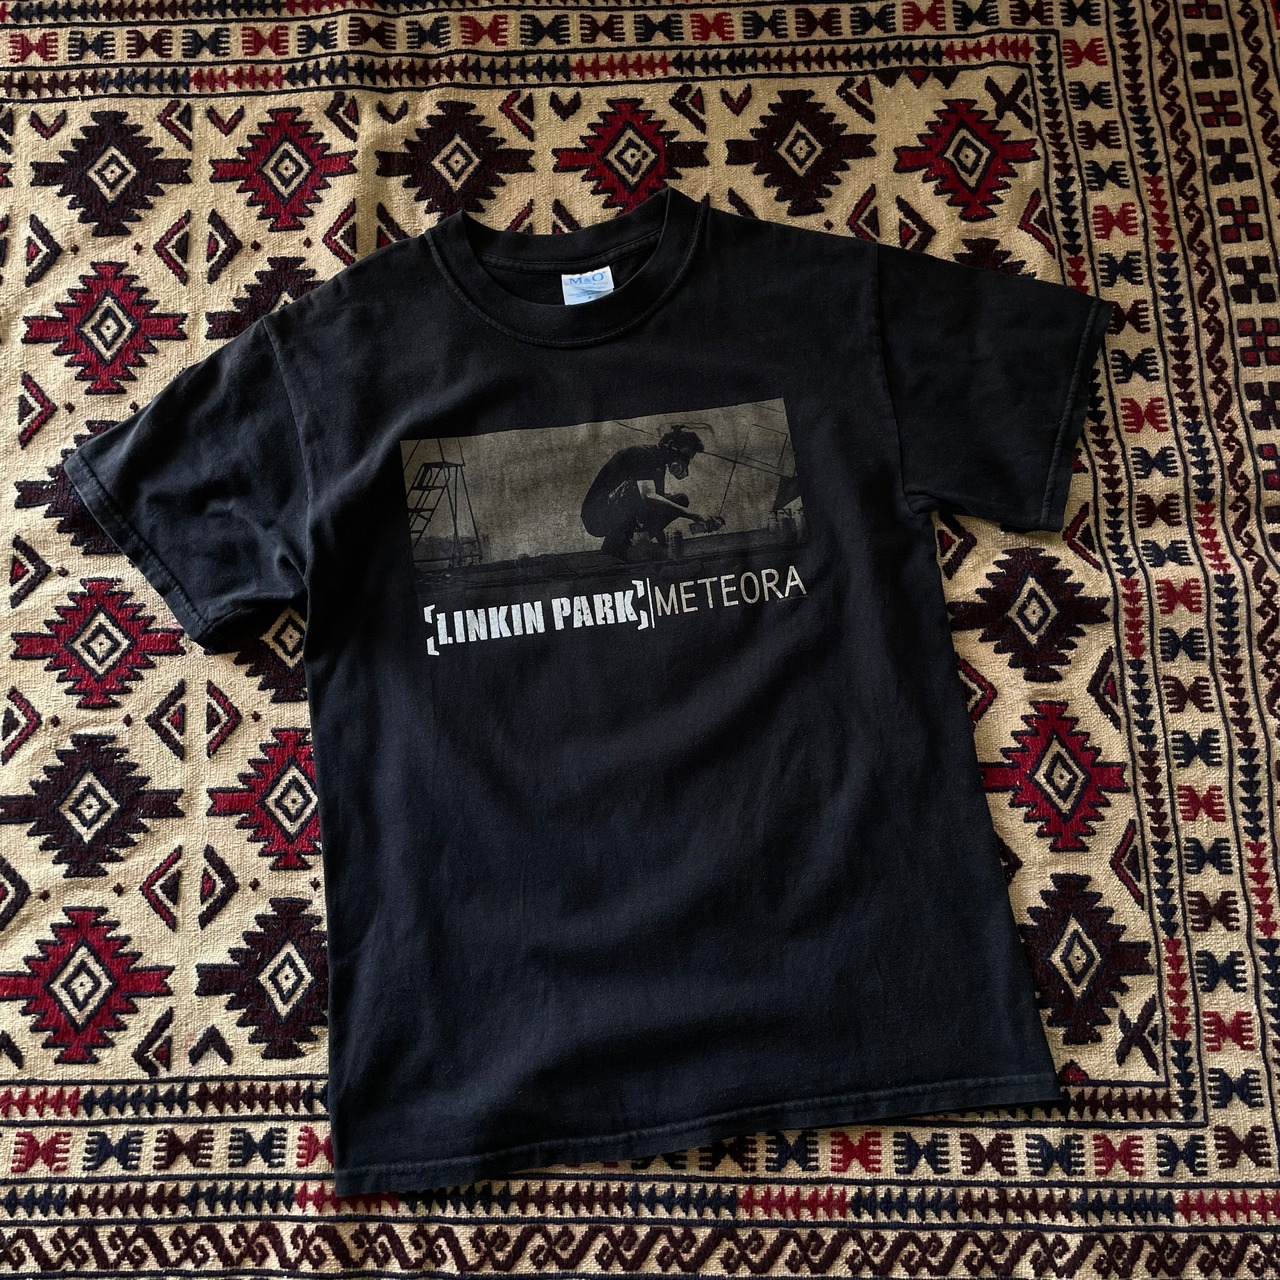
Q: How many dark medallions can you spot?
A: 11